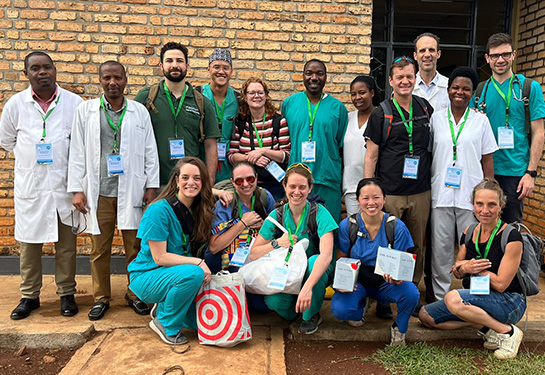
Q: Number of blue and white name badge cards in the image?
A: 12